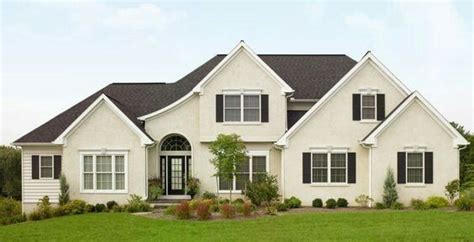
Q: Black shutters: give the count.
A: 10